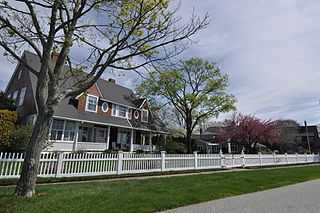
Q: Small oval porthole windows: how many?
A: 2